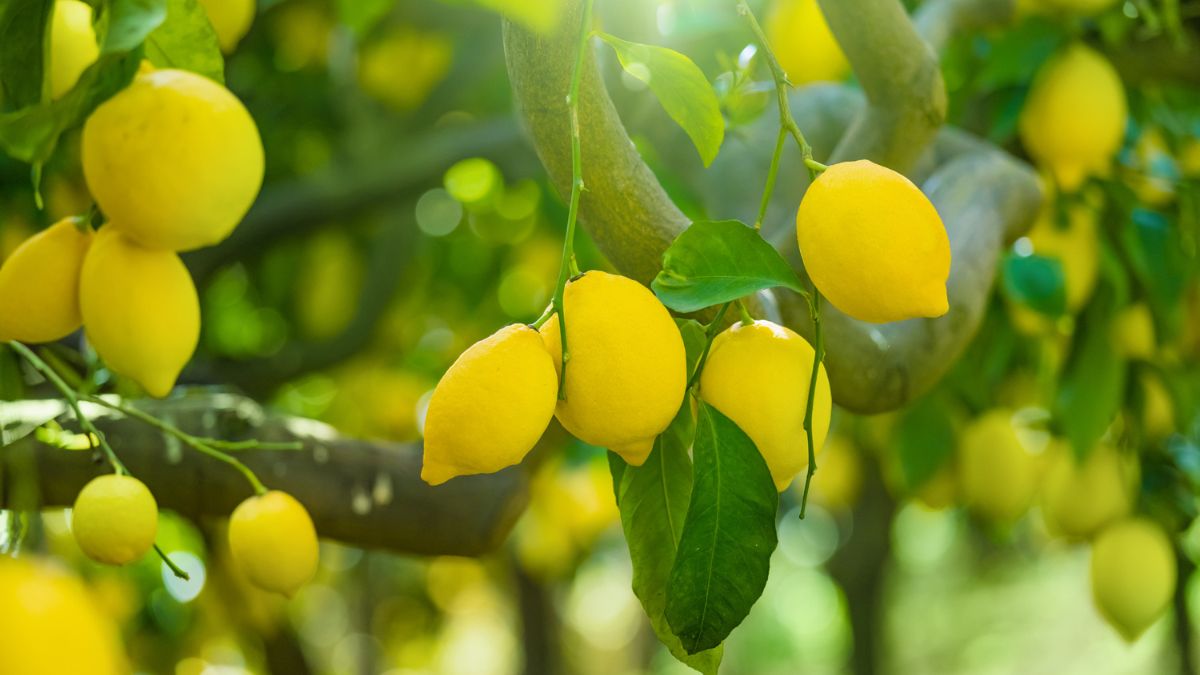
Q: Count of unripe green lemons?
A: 0